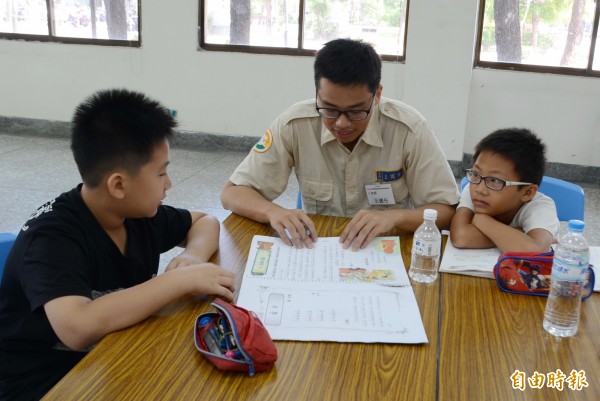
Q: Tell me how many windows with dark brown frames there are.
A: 3